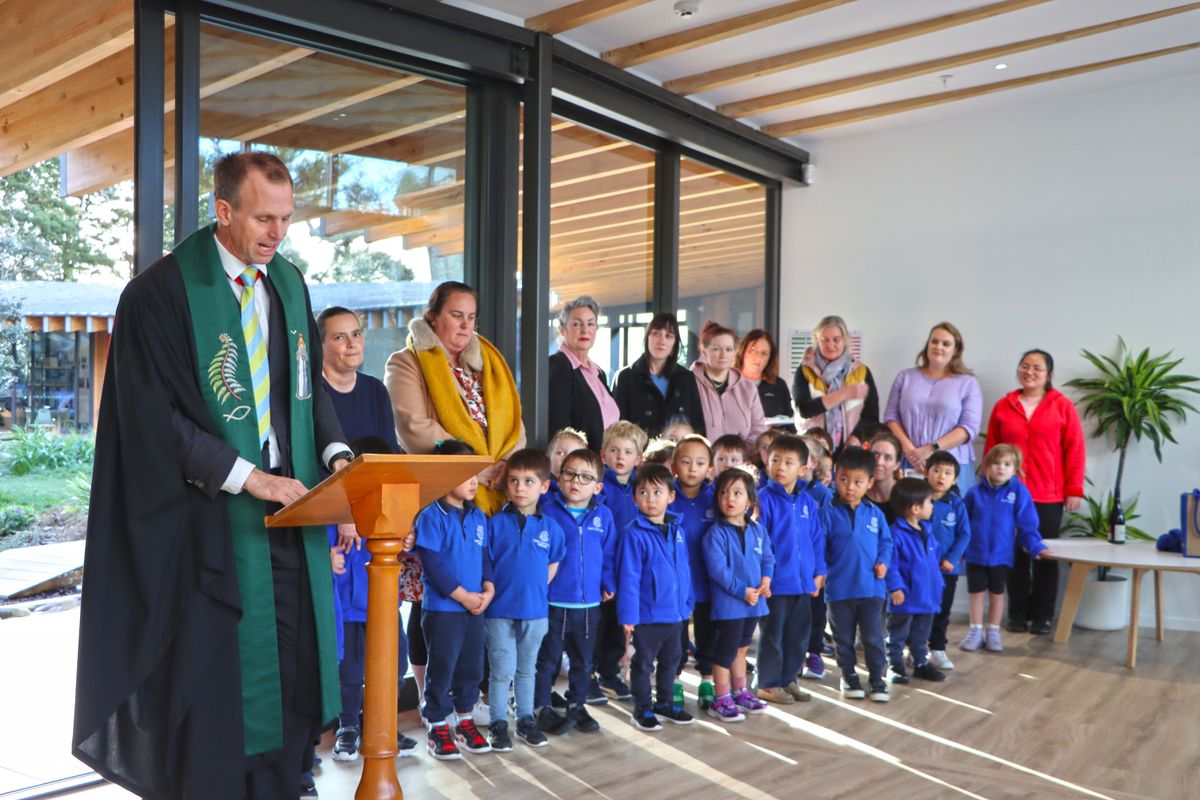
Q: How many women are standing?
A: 9